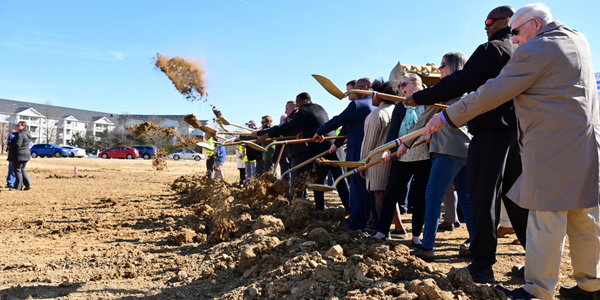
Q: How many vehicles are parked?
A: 5